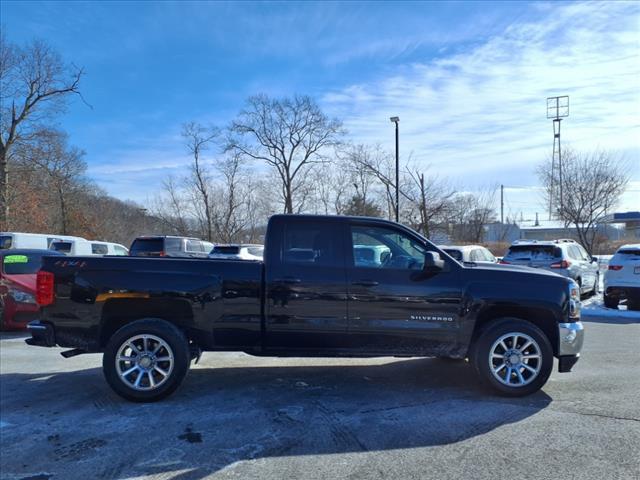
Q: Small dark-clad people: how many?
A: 0